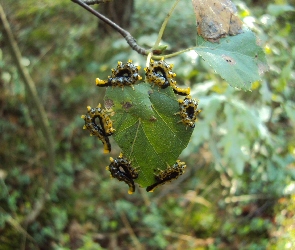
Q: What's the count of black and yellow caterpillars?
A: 6